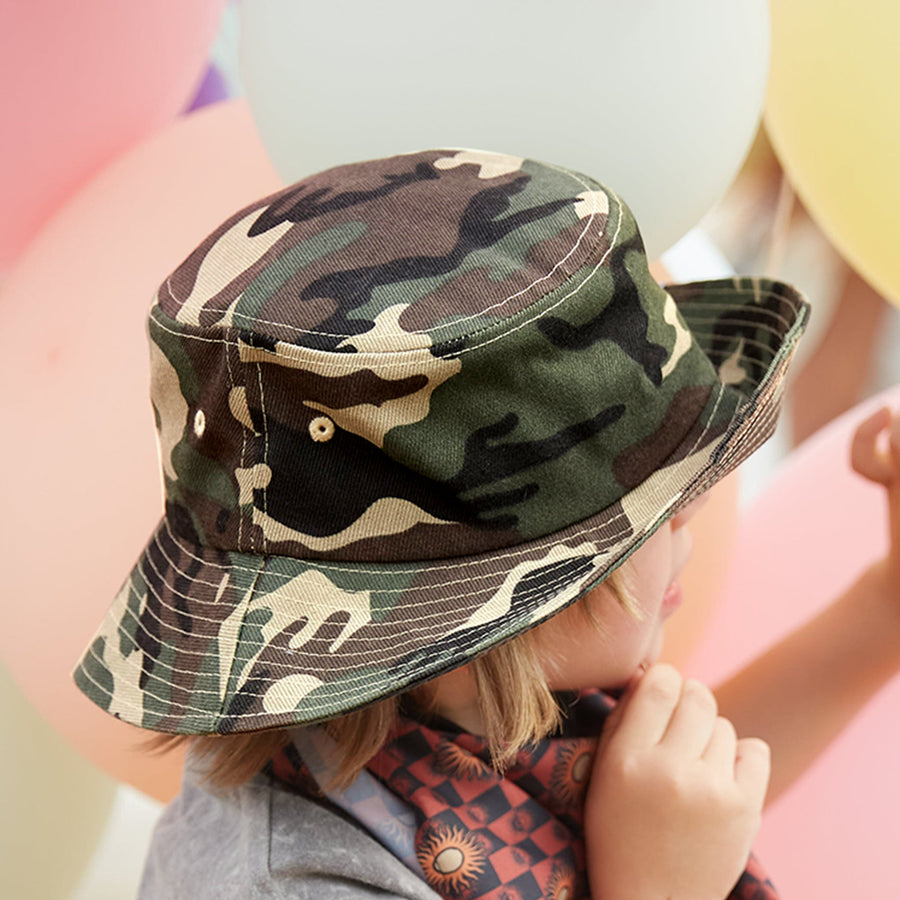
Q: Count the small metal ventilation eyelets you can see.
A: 2